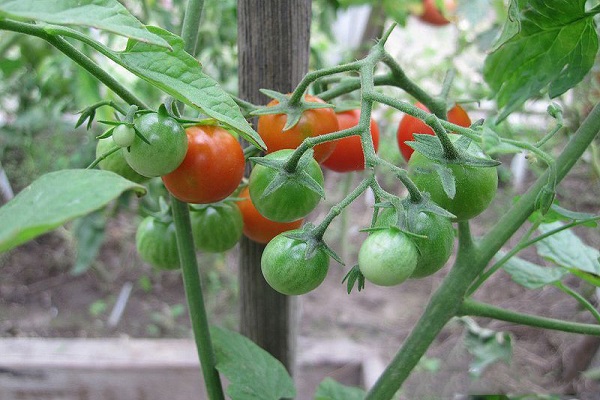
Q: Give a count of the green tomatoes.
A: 10